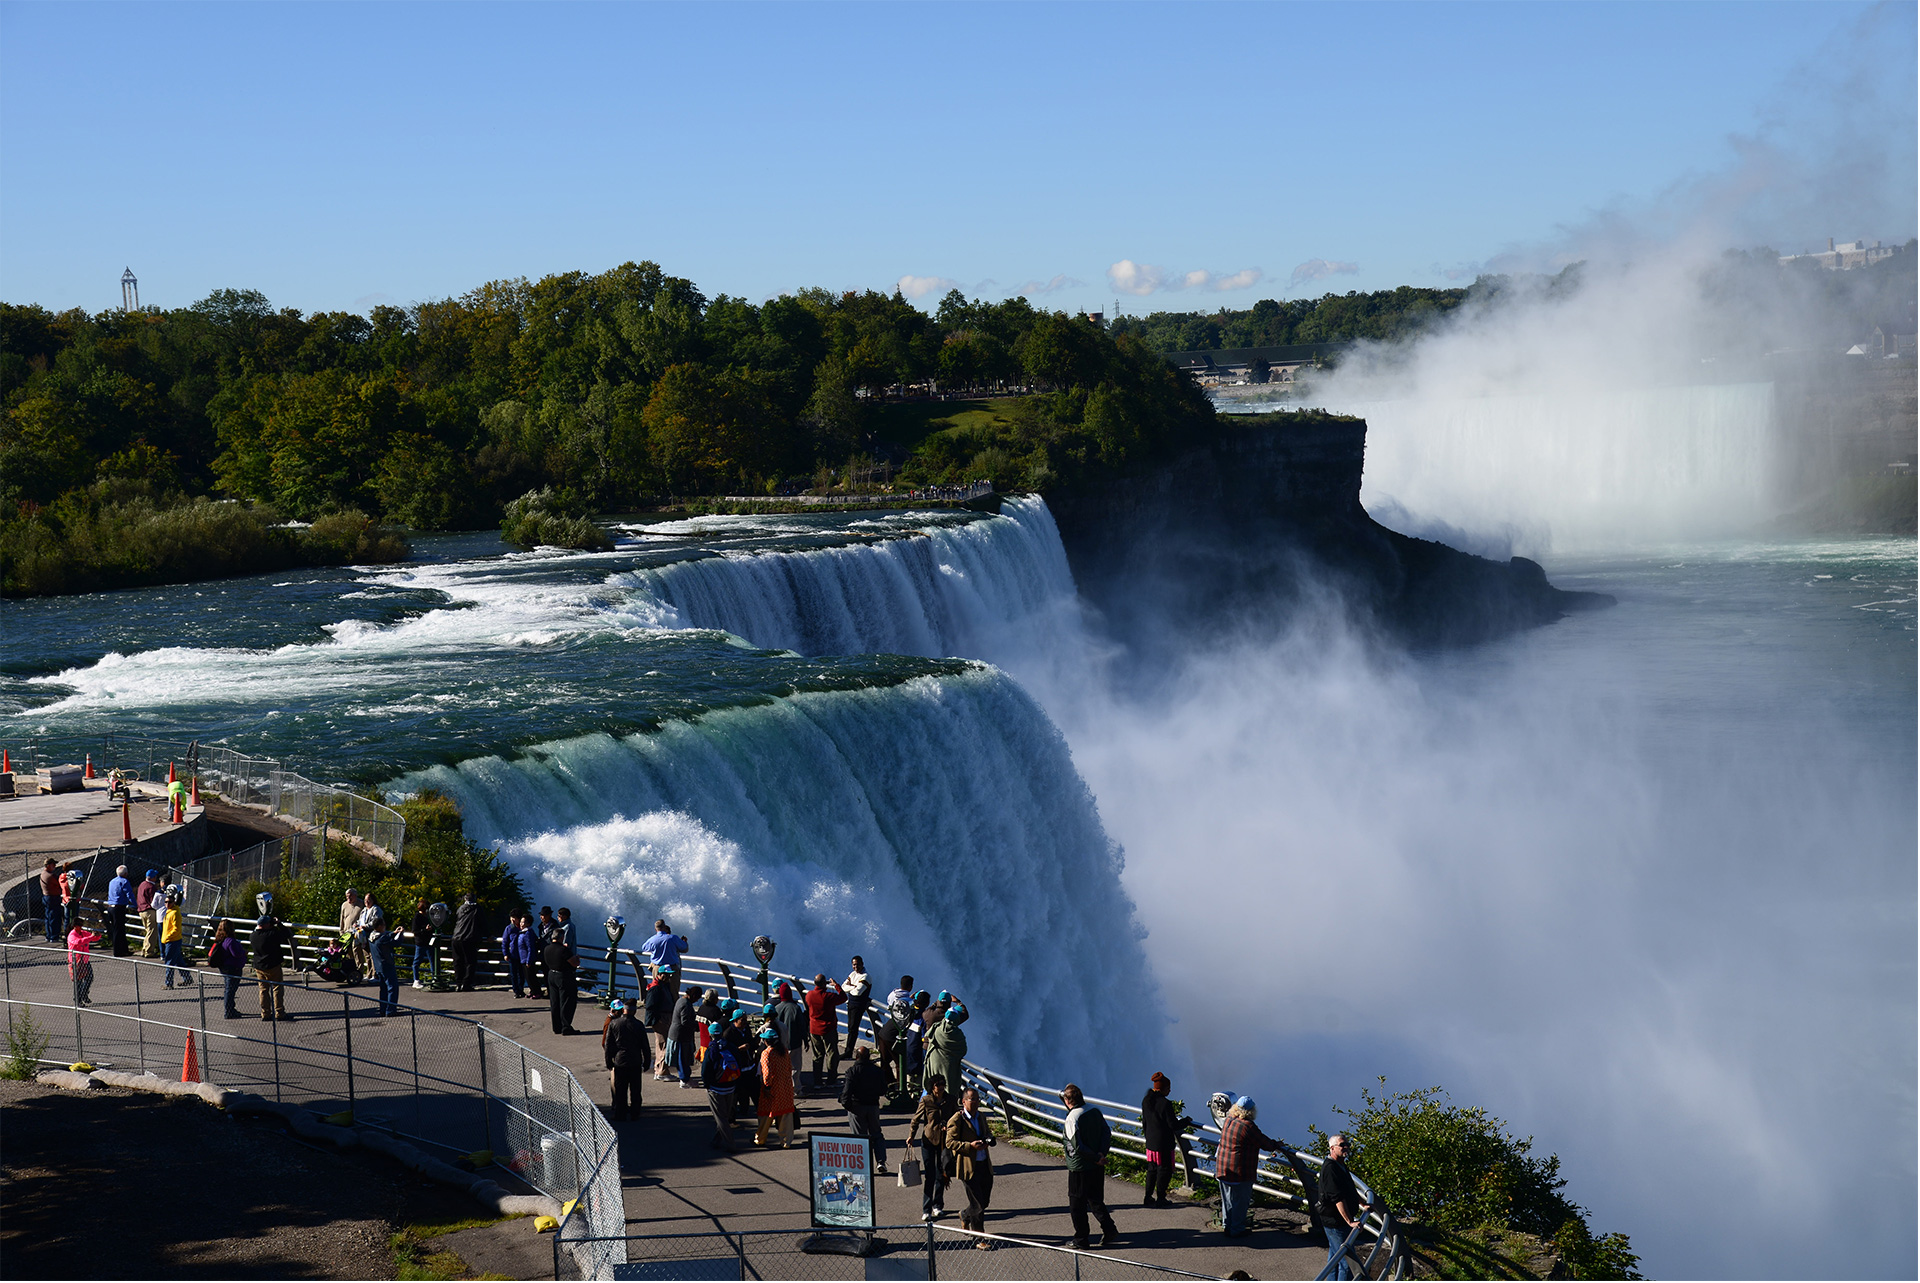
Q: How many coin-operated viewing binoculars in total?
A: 8